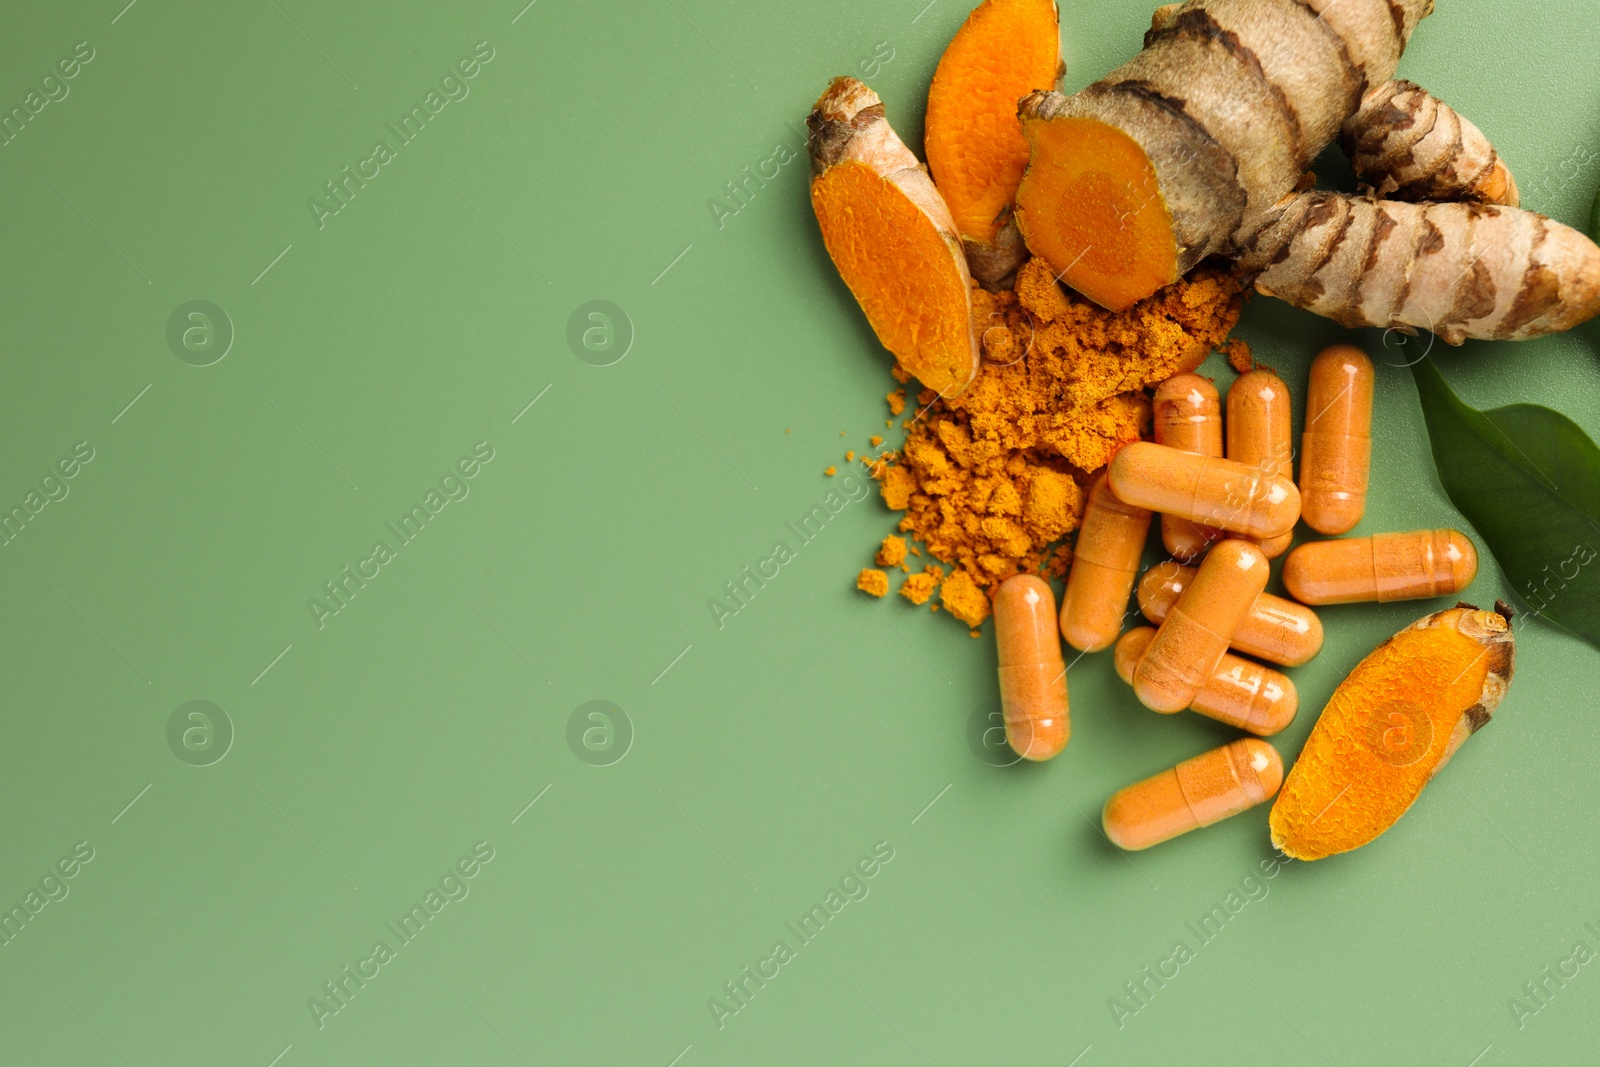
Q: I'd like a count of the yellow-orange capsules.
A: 11